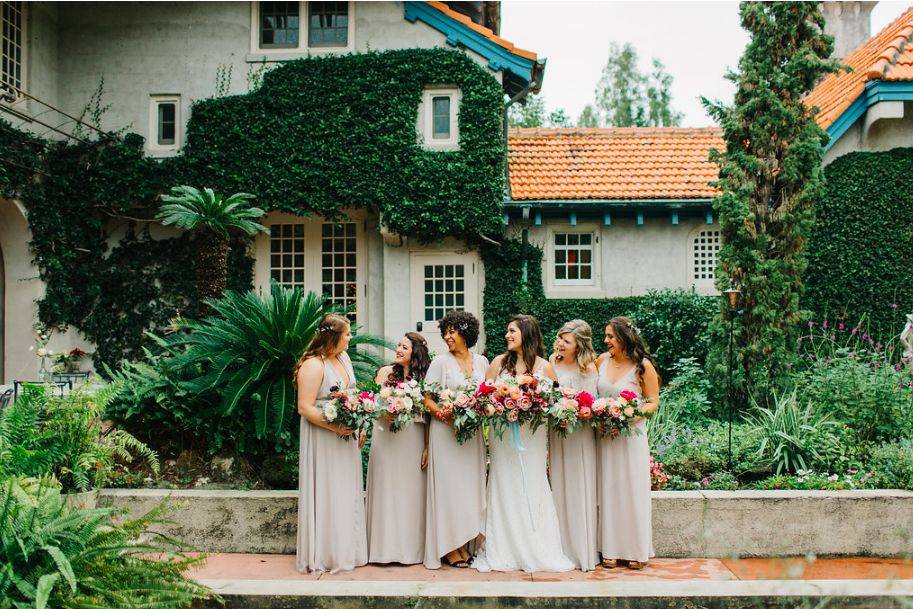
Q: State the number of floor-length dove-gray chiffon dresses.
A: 5